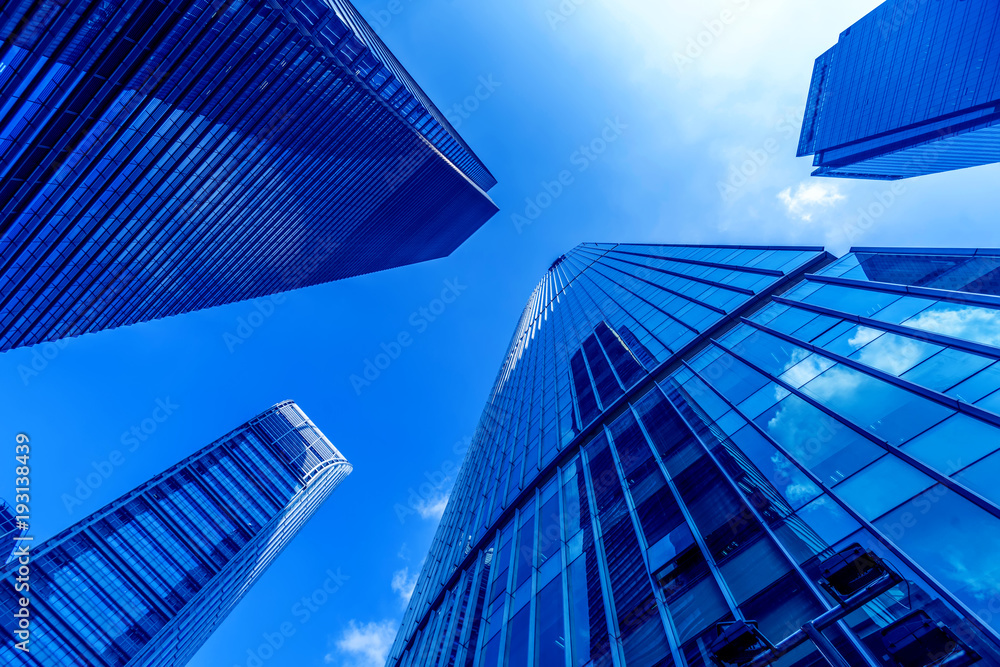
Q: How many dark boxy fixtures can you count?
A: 3